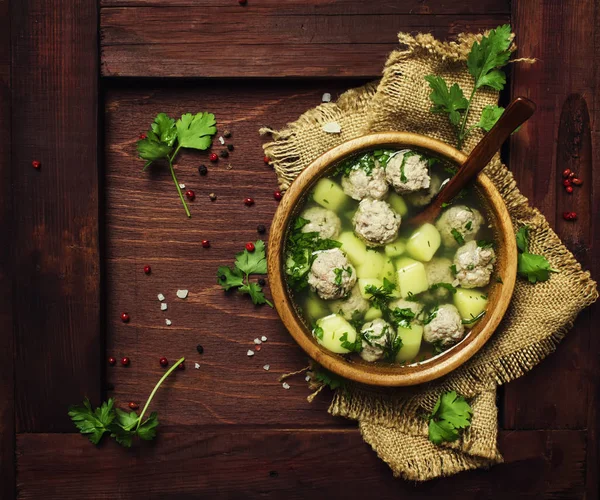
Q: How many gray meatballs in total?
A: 13